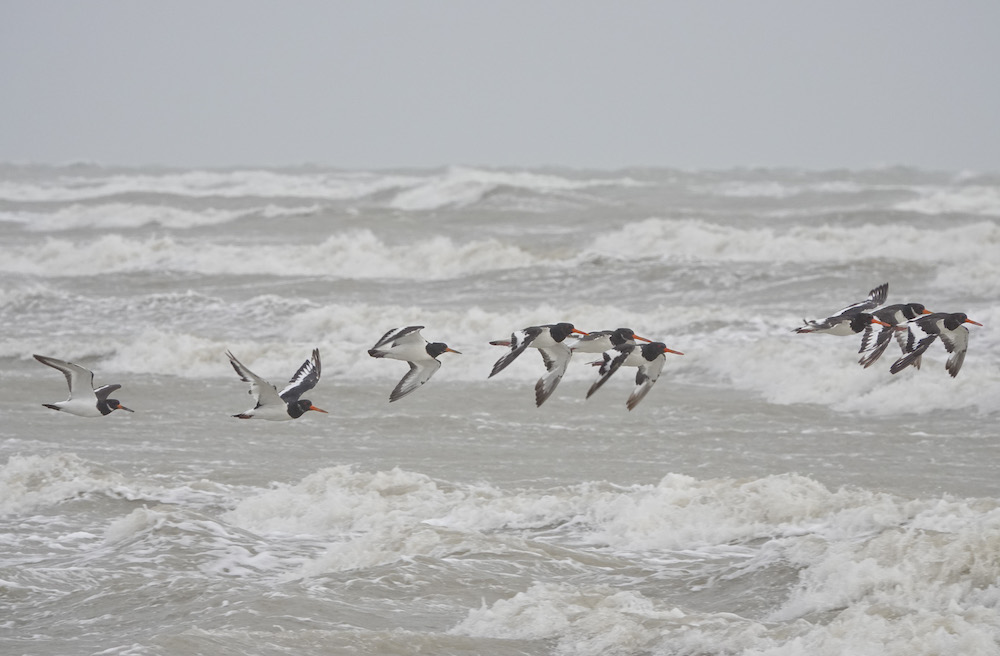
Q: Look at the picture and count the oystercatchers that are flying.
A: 9